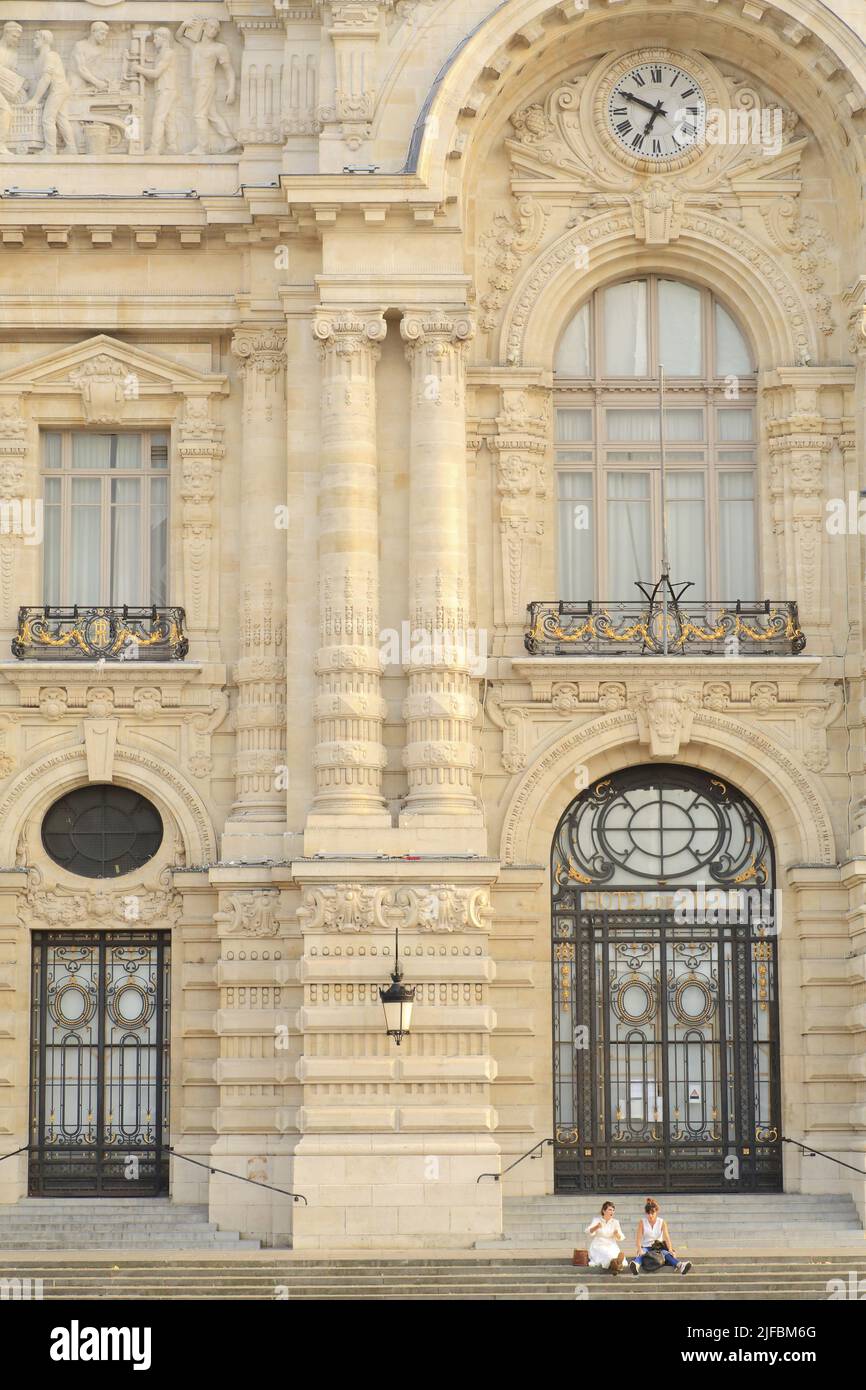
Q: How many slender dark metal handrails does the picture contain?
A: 4